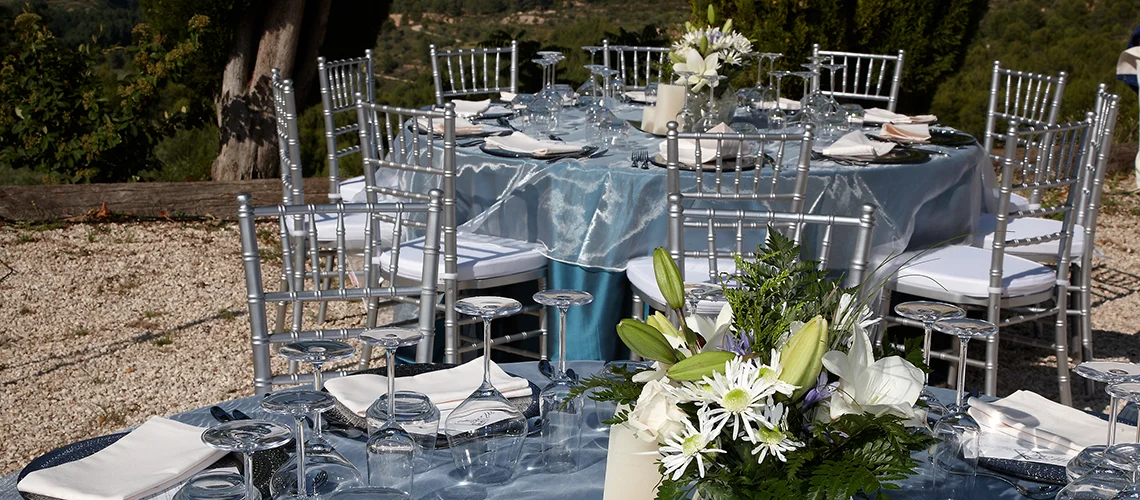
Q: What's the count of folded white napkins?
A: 13